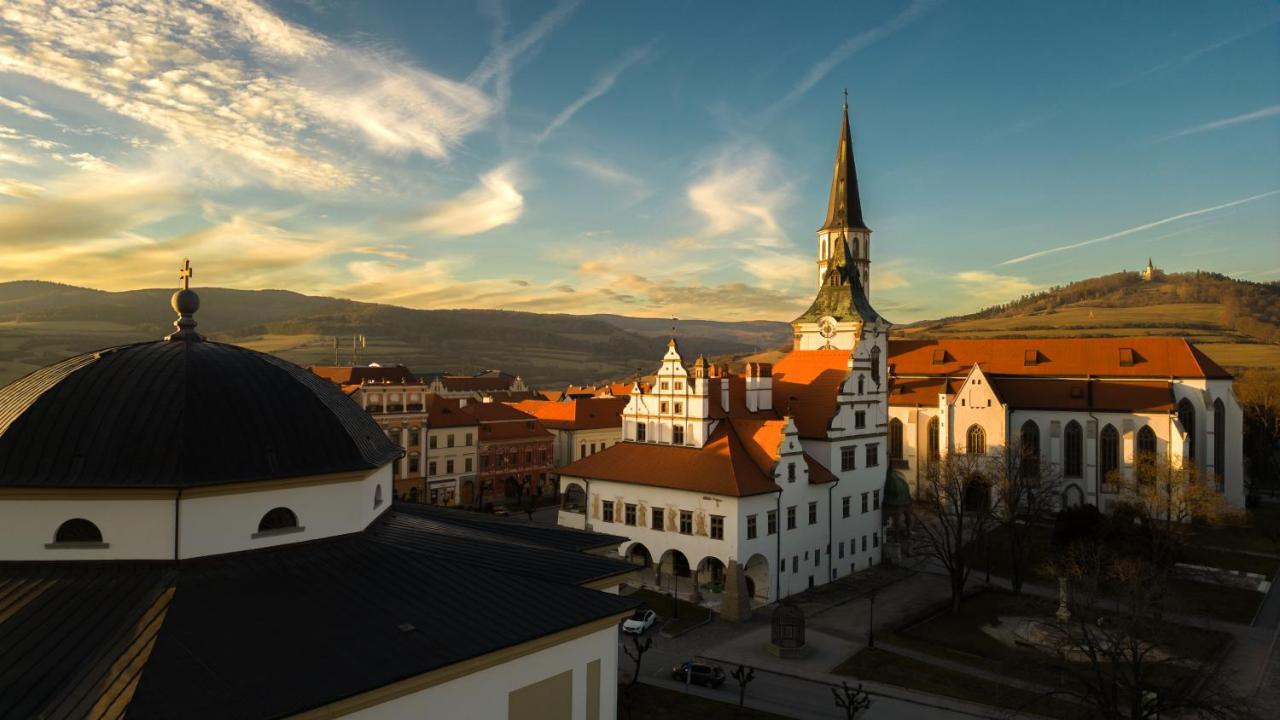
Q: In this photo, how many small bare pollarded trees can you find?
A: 3